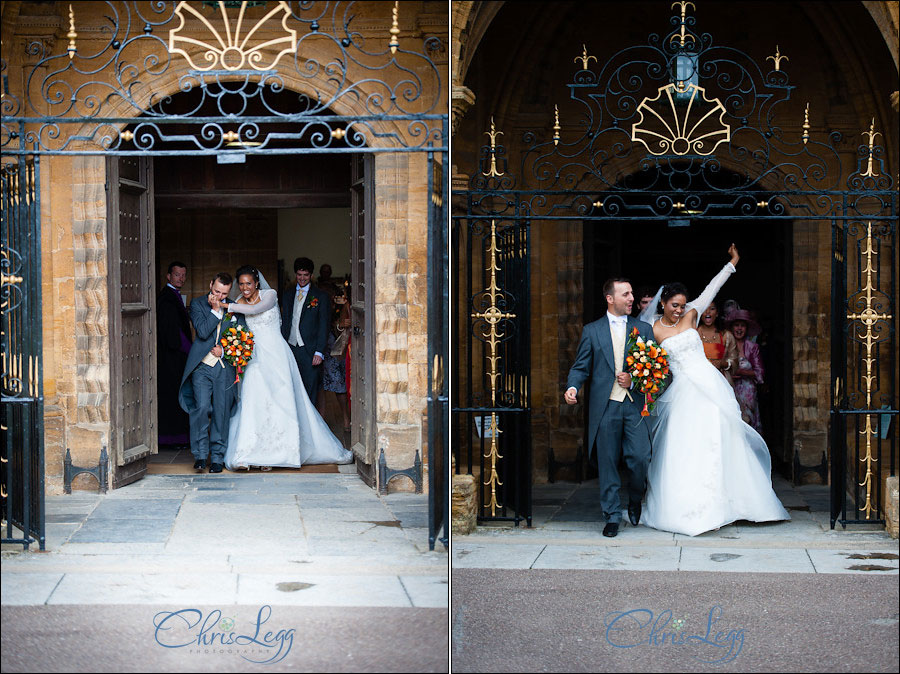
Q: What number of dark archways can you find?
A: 2